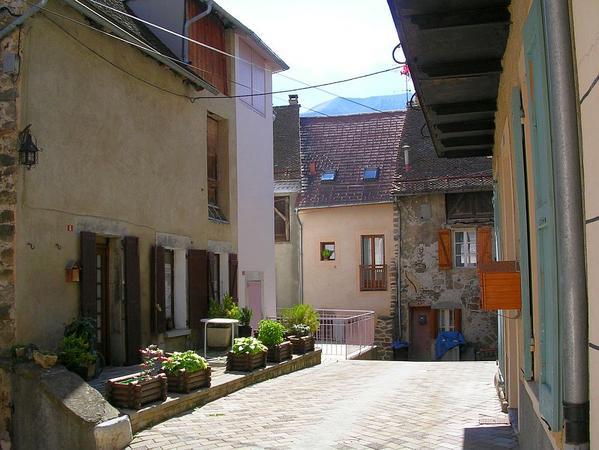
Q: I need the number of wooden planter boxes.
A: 5